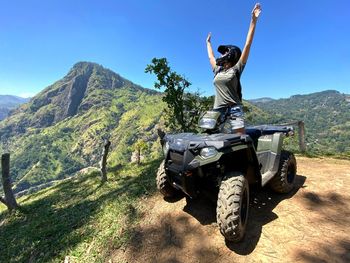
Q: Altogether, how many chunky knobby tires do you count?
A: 3